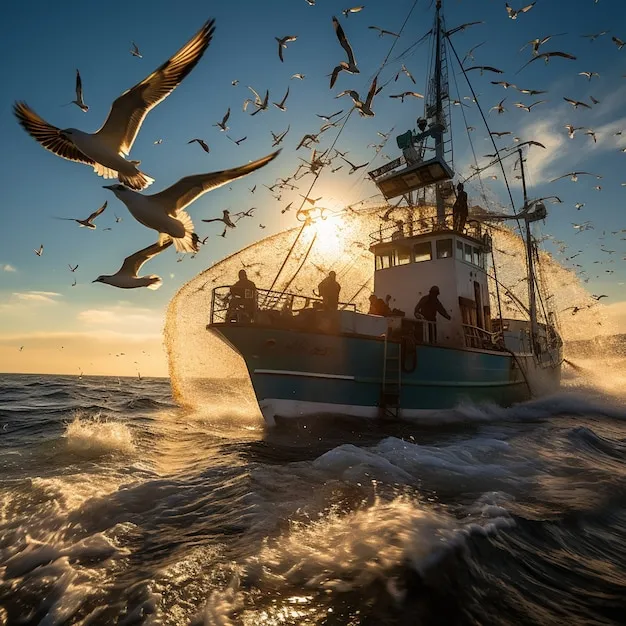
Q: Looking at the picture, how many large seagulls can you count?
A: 3